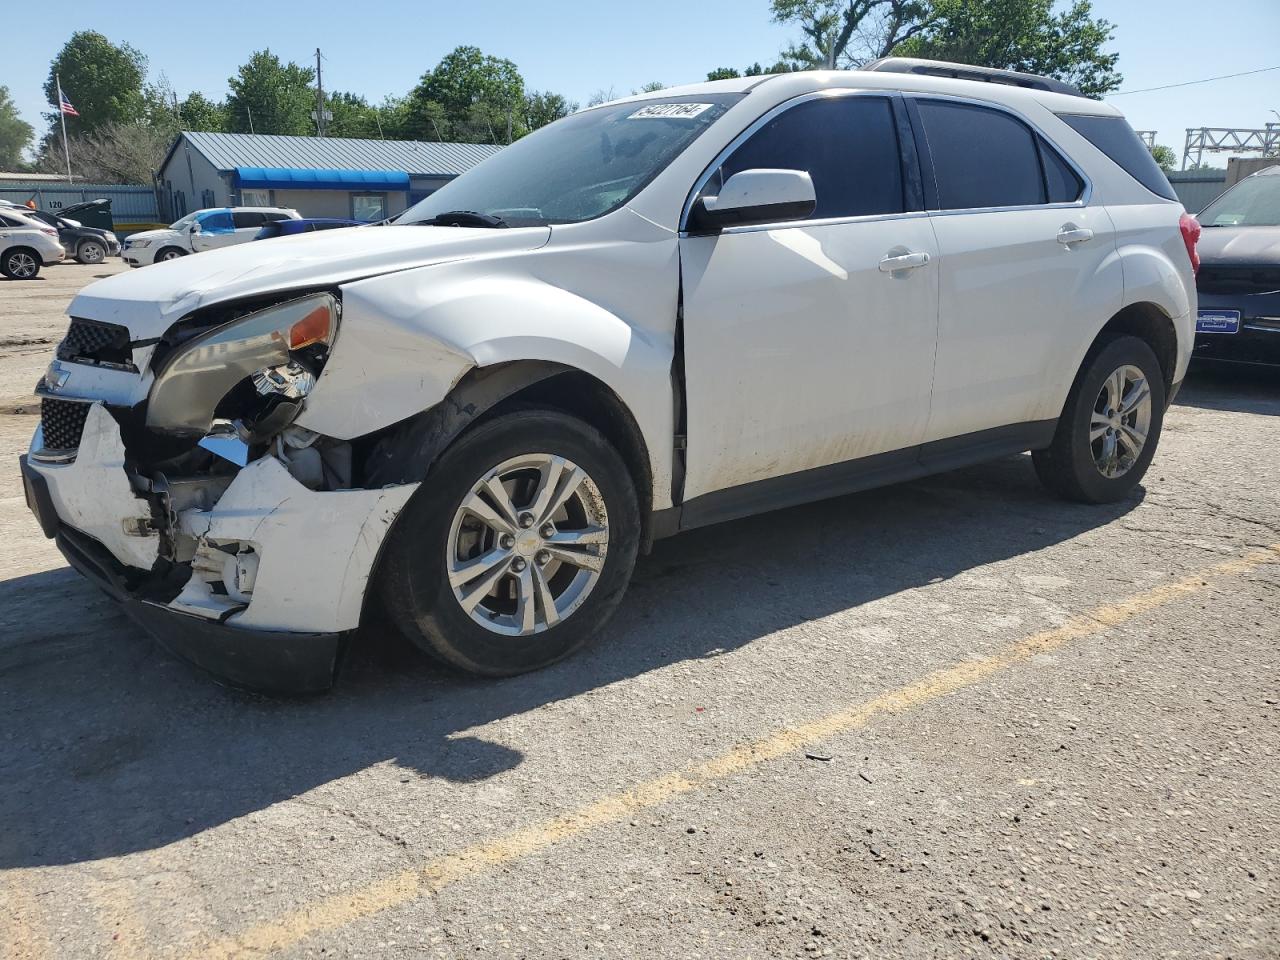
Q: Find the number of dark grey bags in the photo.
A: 0